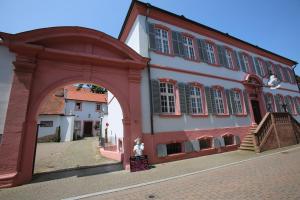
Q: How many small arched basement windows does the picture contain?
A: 3